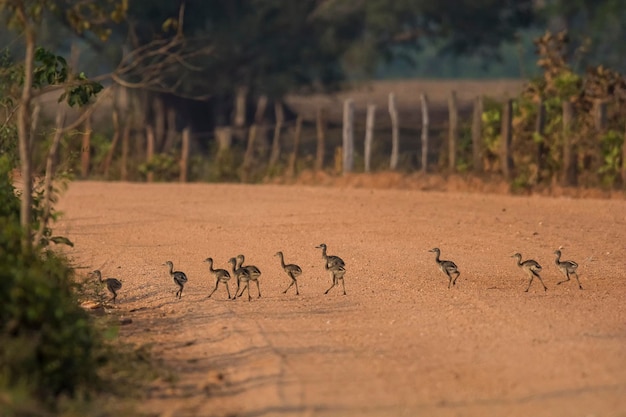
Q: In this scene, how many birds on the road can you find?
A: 10